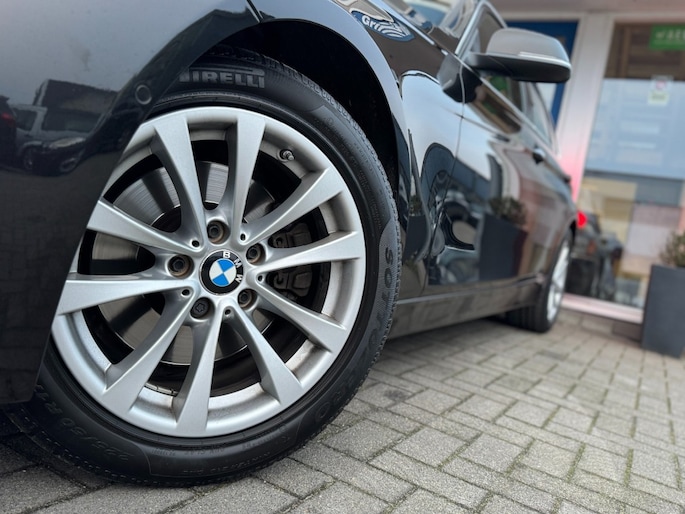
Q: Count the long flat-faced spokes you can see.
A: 10